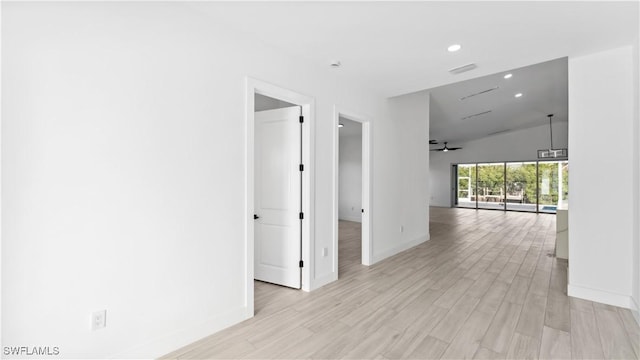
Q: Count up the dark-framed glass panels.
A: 4